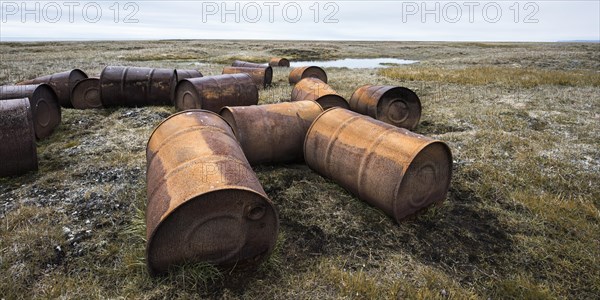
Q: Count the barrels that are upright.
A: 0